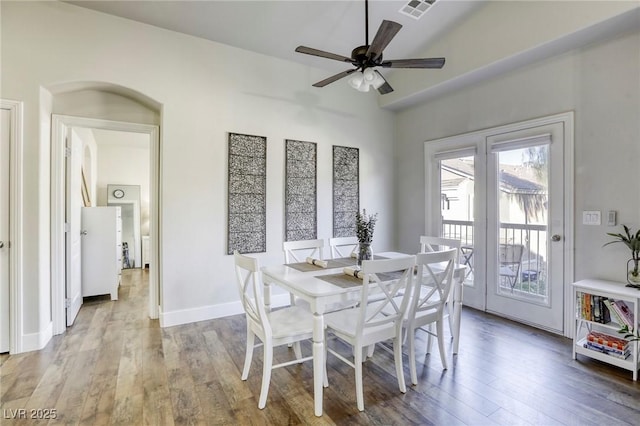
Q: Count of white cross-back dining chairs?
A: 6